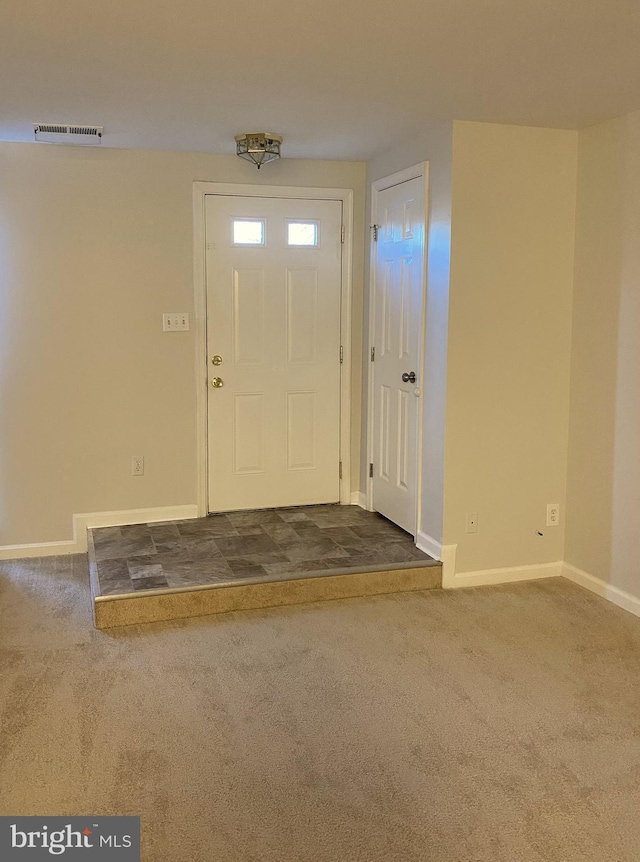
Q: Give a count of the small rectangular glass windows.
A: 2